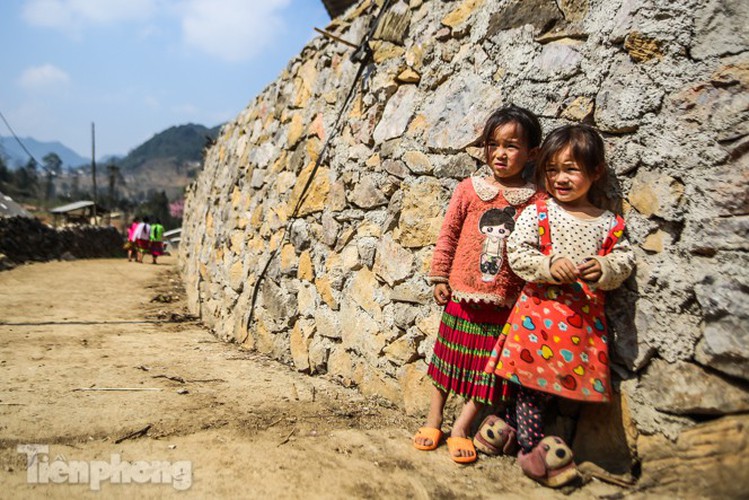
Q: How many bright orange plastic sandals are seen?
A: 2